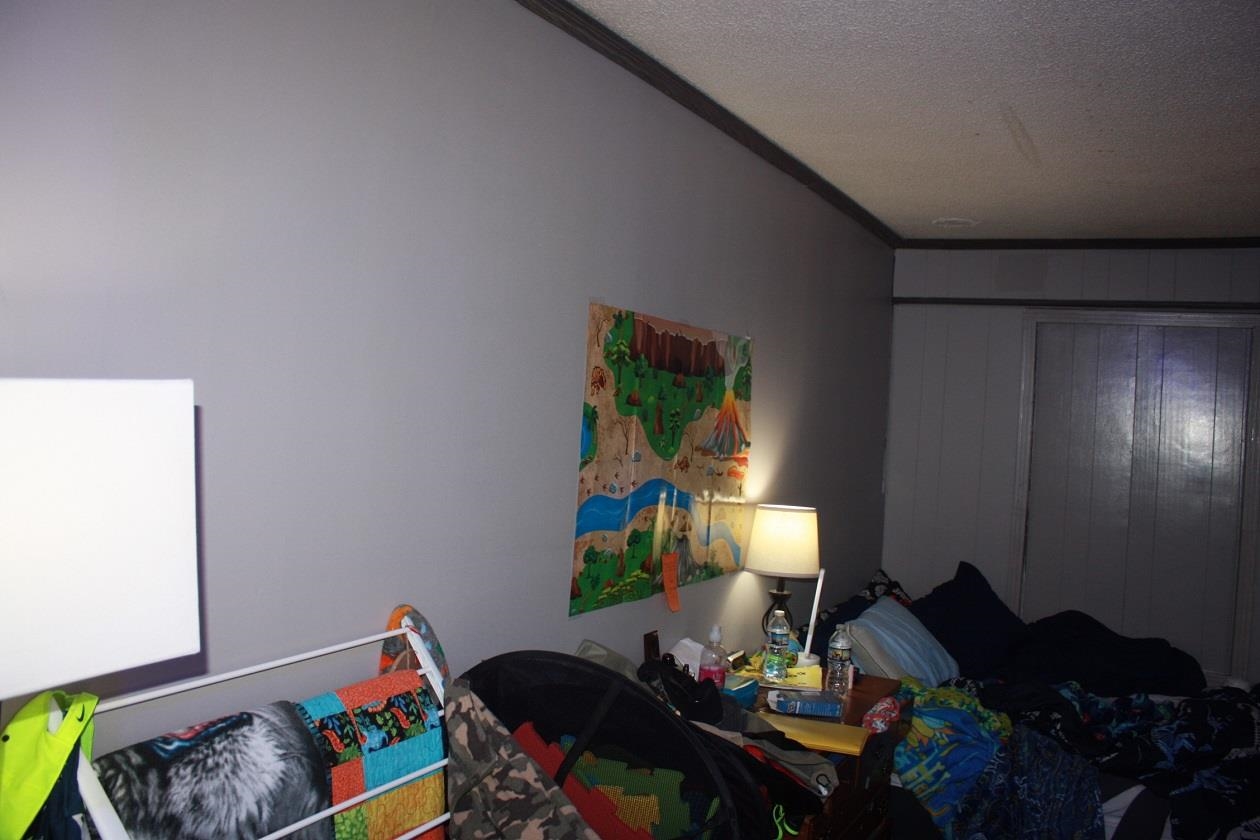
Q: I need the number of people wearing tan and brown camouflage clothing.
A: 0